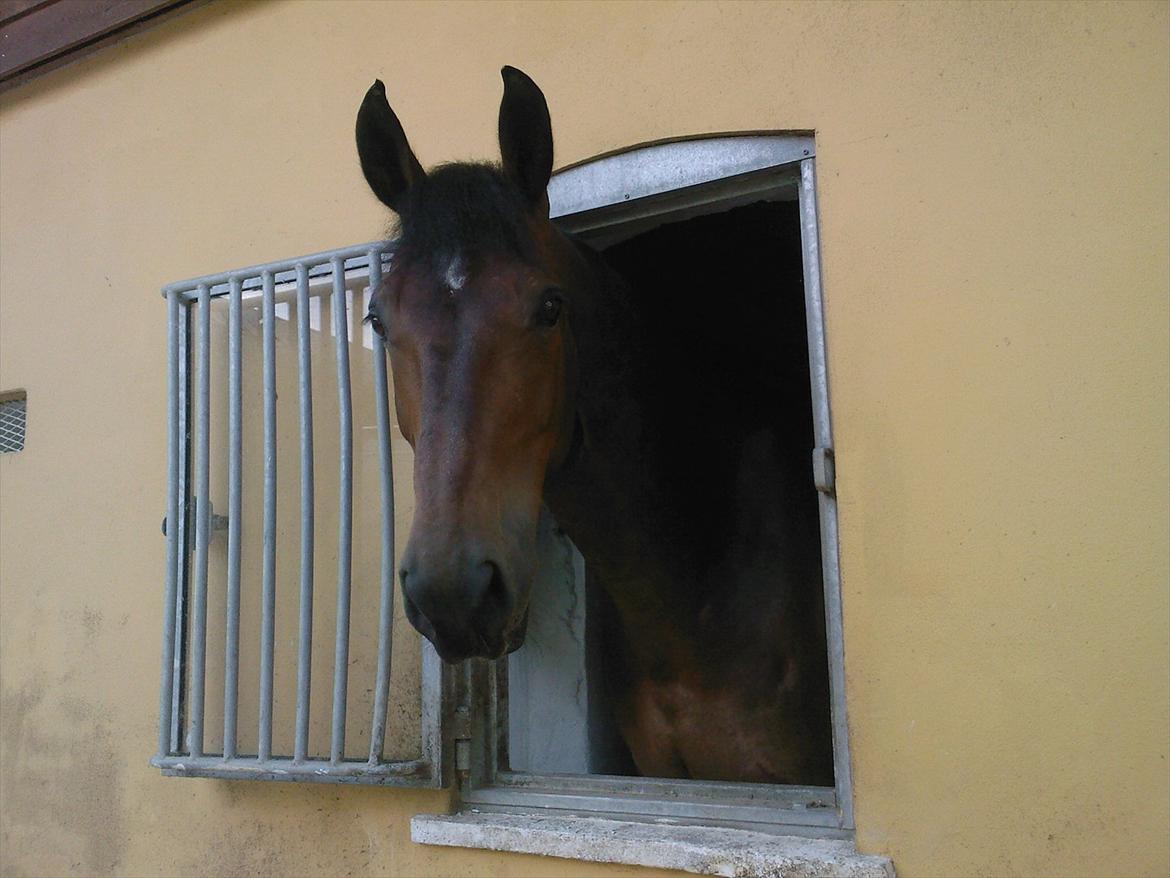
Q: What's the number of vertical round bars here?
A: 7